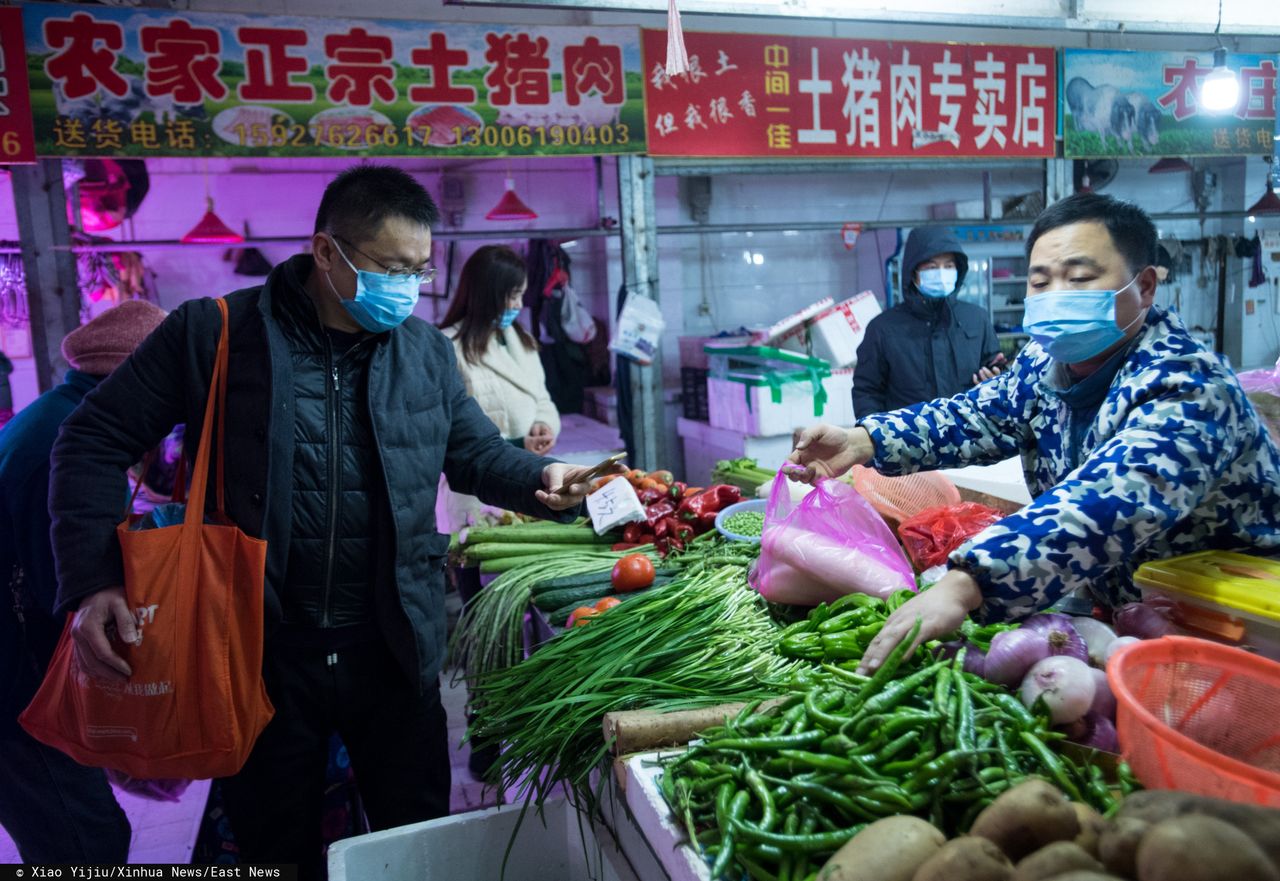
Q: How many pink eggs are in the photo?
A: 0